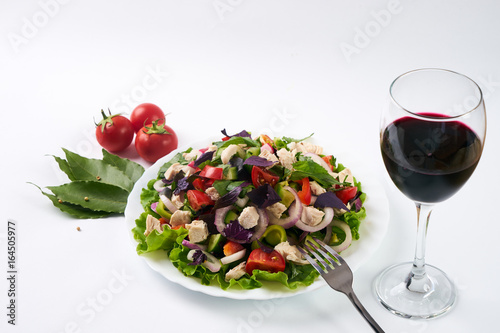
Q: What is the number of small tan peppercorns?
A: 4